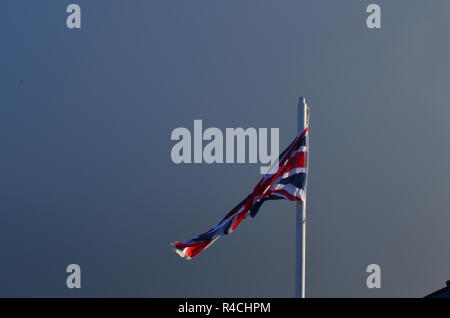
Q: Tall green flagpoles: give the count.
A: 0